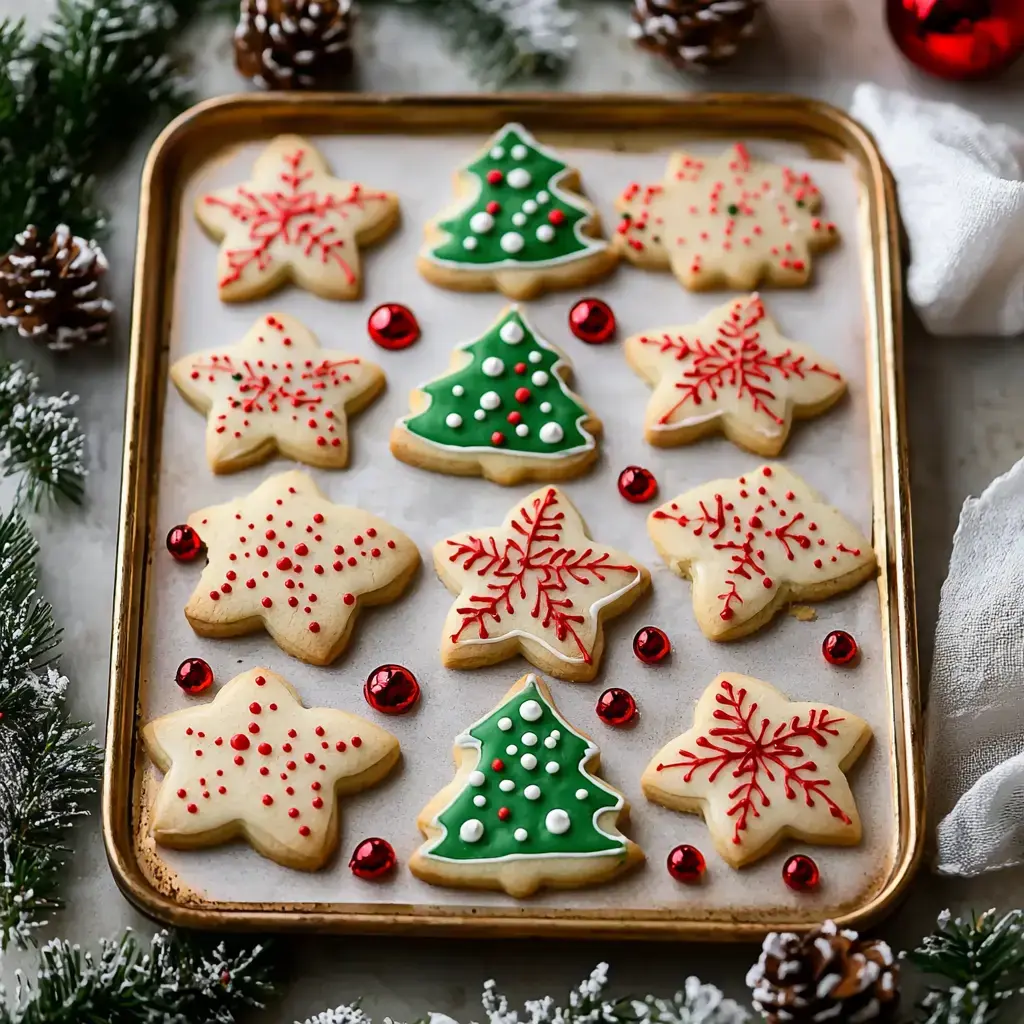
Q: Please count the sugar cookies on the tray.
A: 12